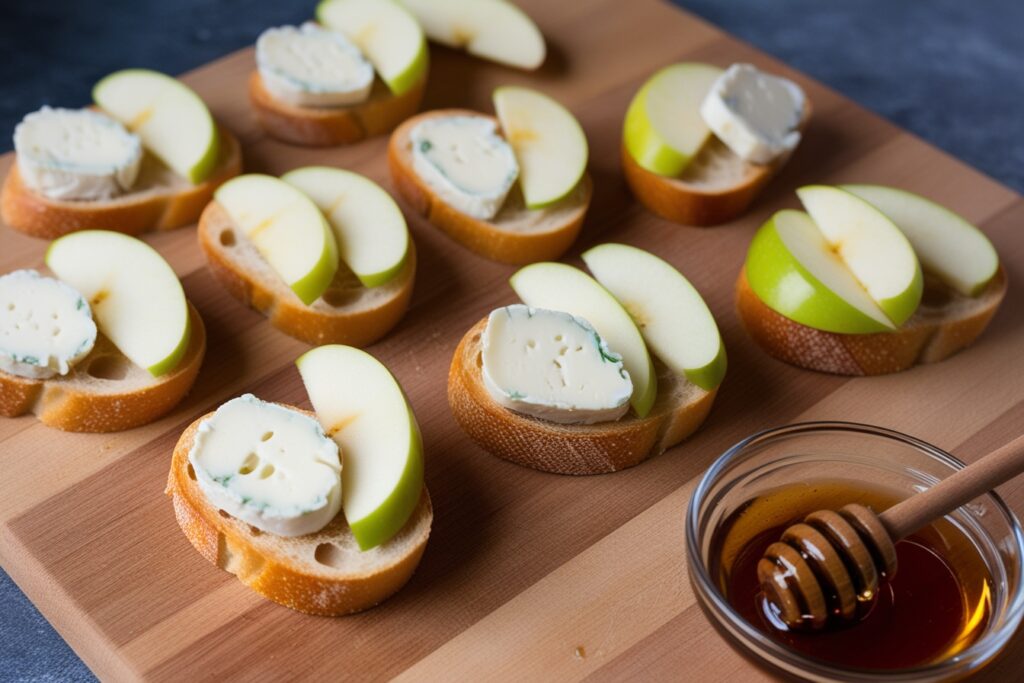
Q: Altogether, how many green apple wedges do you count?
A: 14